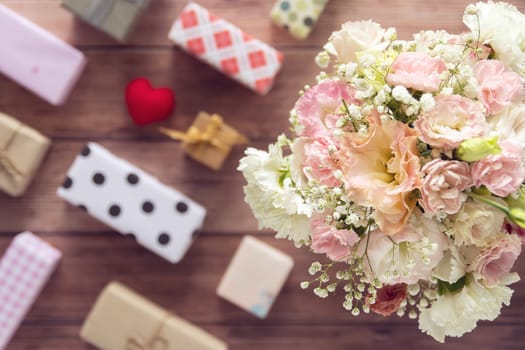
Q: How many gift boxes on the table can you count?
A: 10